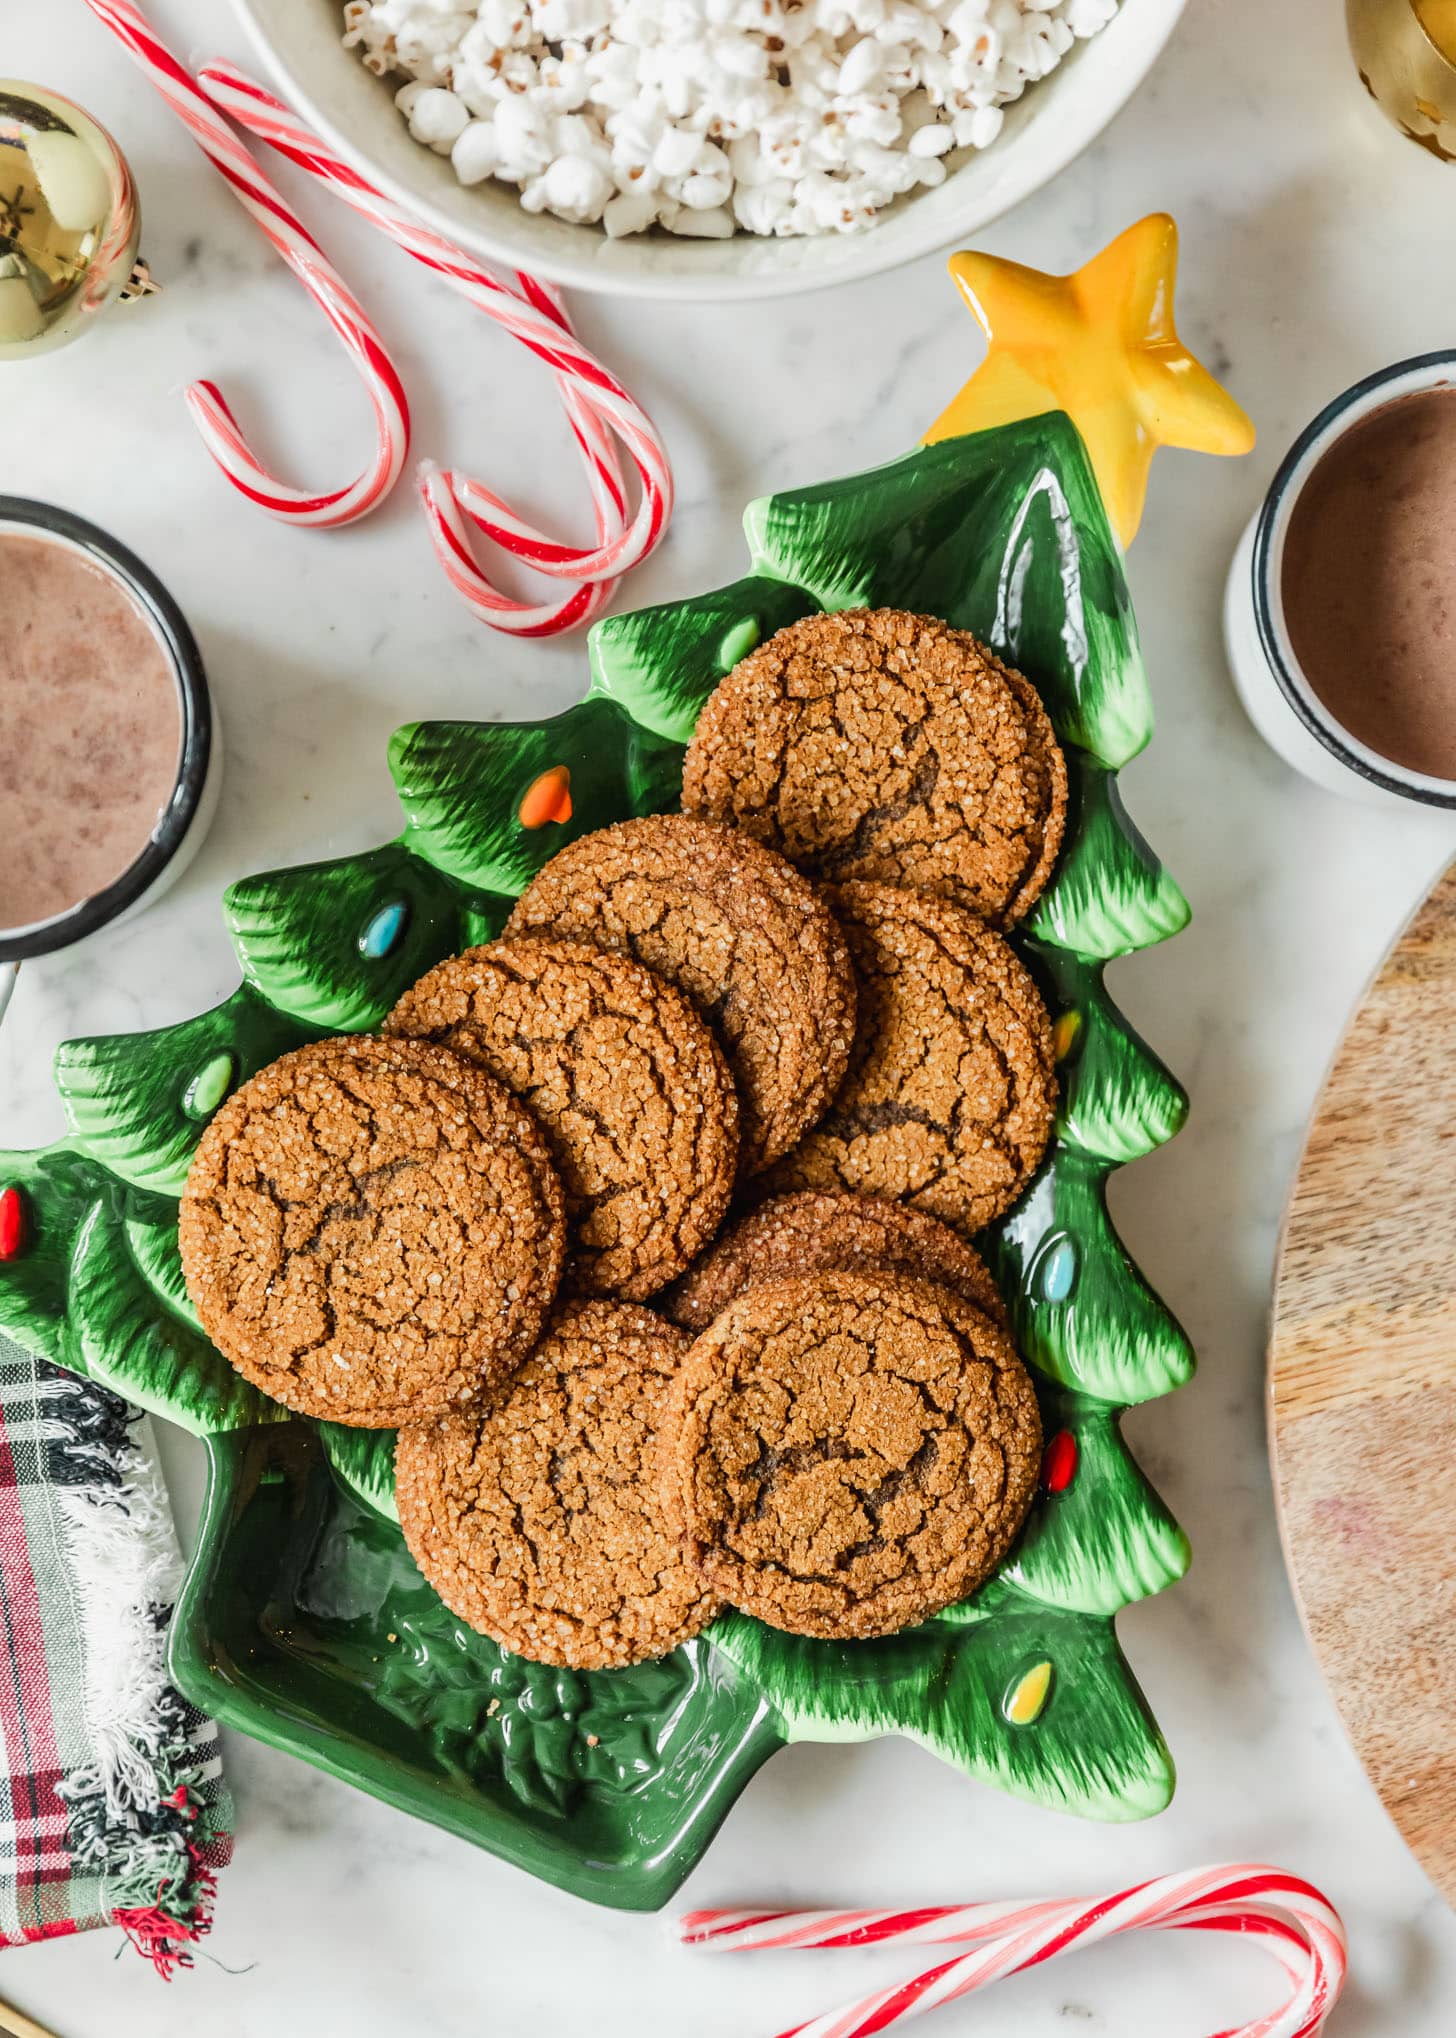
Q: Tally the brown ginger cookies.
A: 8